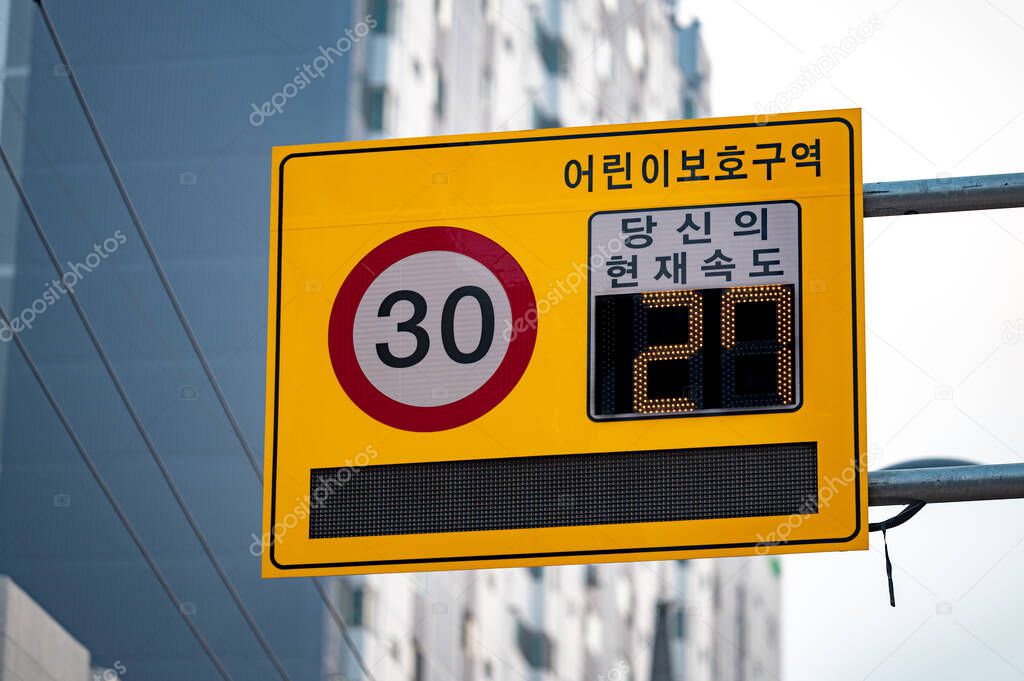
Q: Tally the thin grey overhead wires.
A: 3